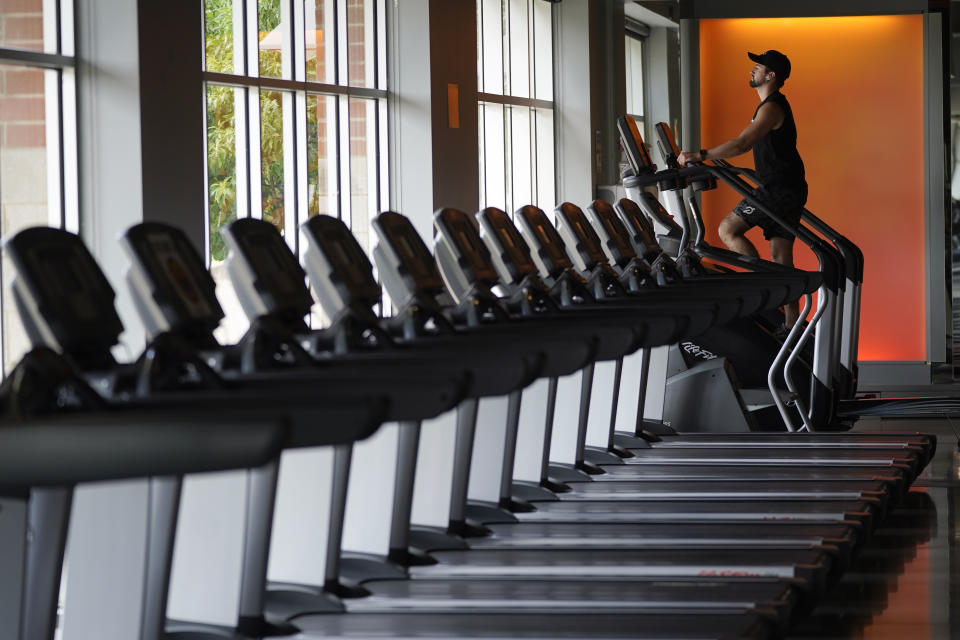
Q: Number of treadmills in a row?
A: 11